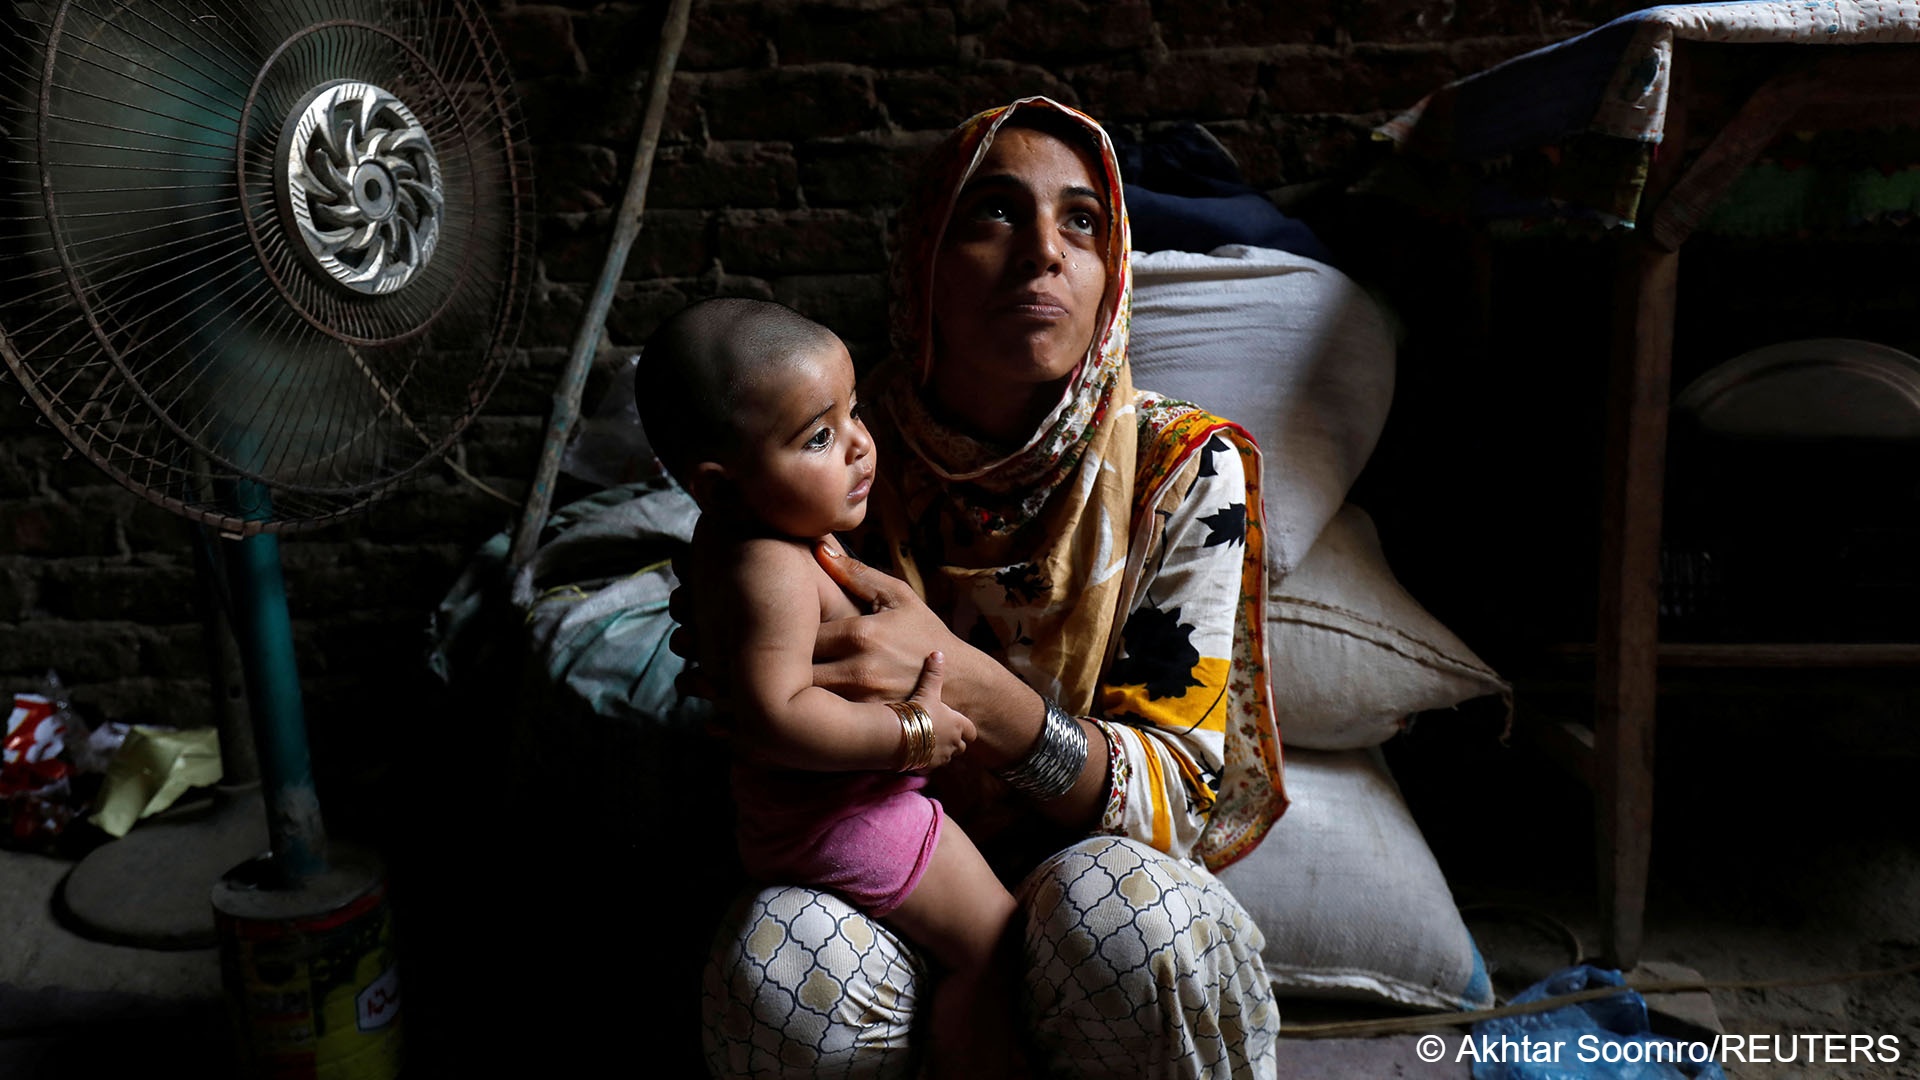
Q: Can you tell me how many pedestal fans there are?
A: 1